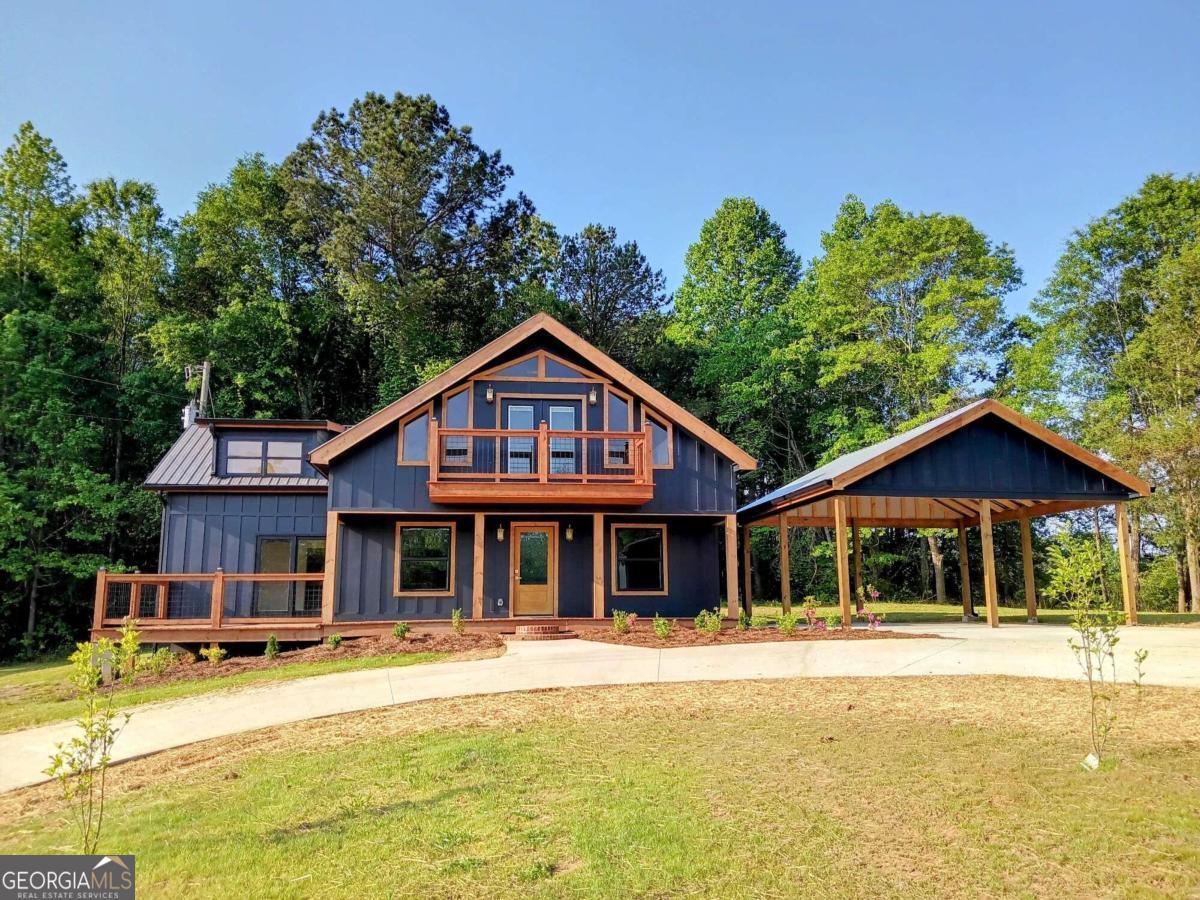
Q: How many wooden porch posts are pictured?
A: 4